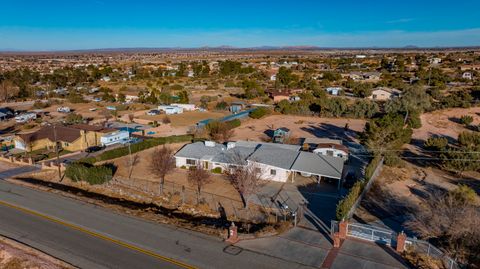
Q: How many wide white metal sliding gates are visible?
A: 1